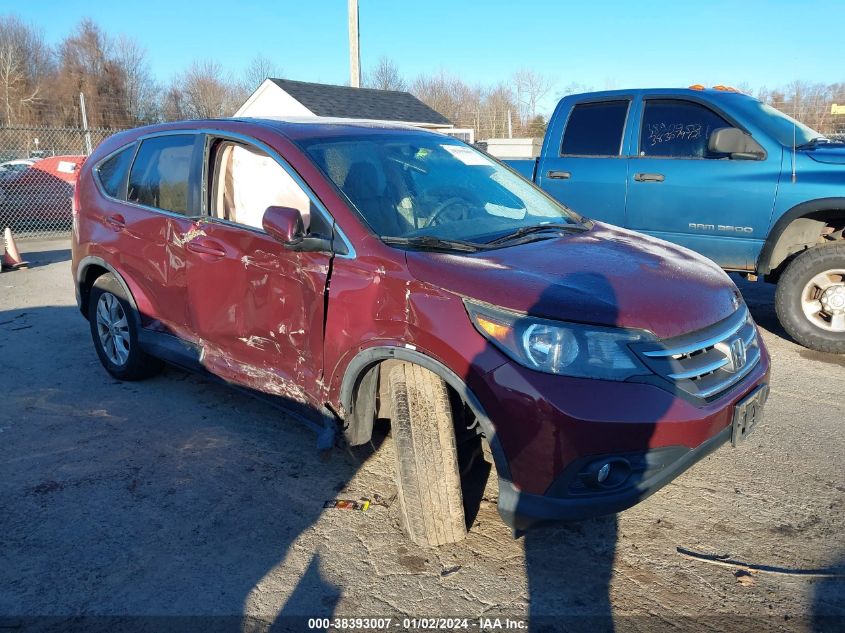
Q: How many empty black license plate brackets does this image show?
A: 1